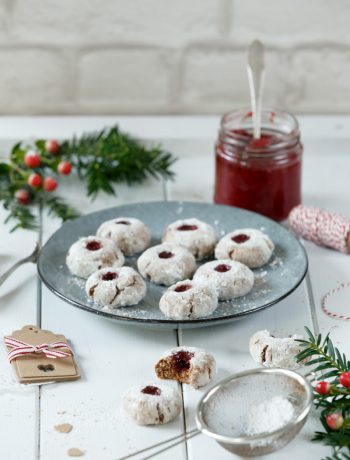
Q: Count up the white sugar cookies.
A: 11